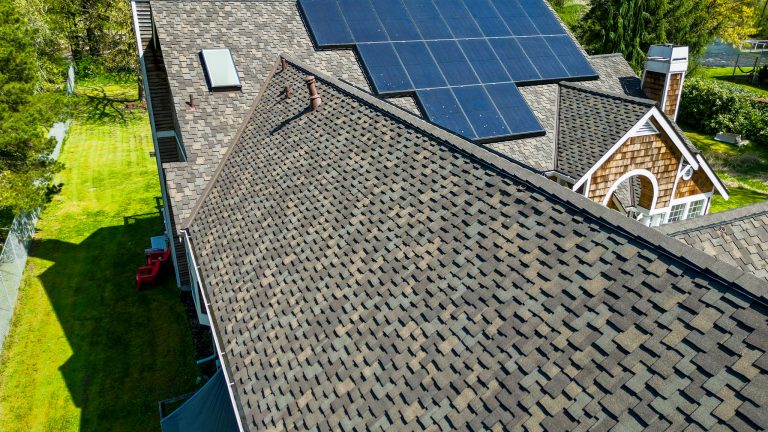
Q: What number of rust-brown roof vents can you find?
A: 4